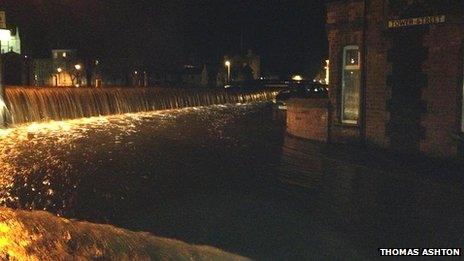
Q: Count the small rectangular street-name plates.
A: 1